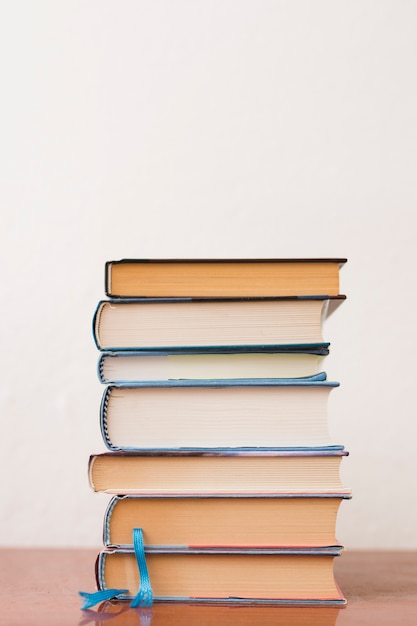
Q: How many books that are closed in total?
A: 7